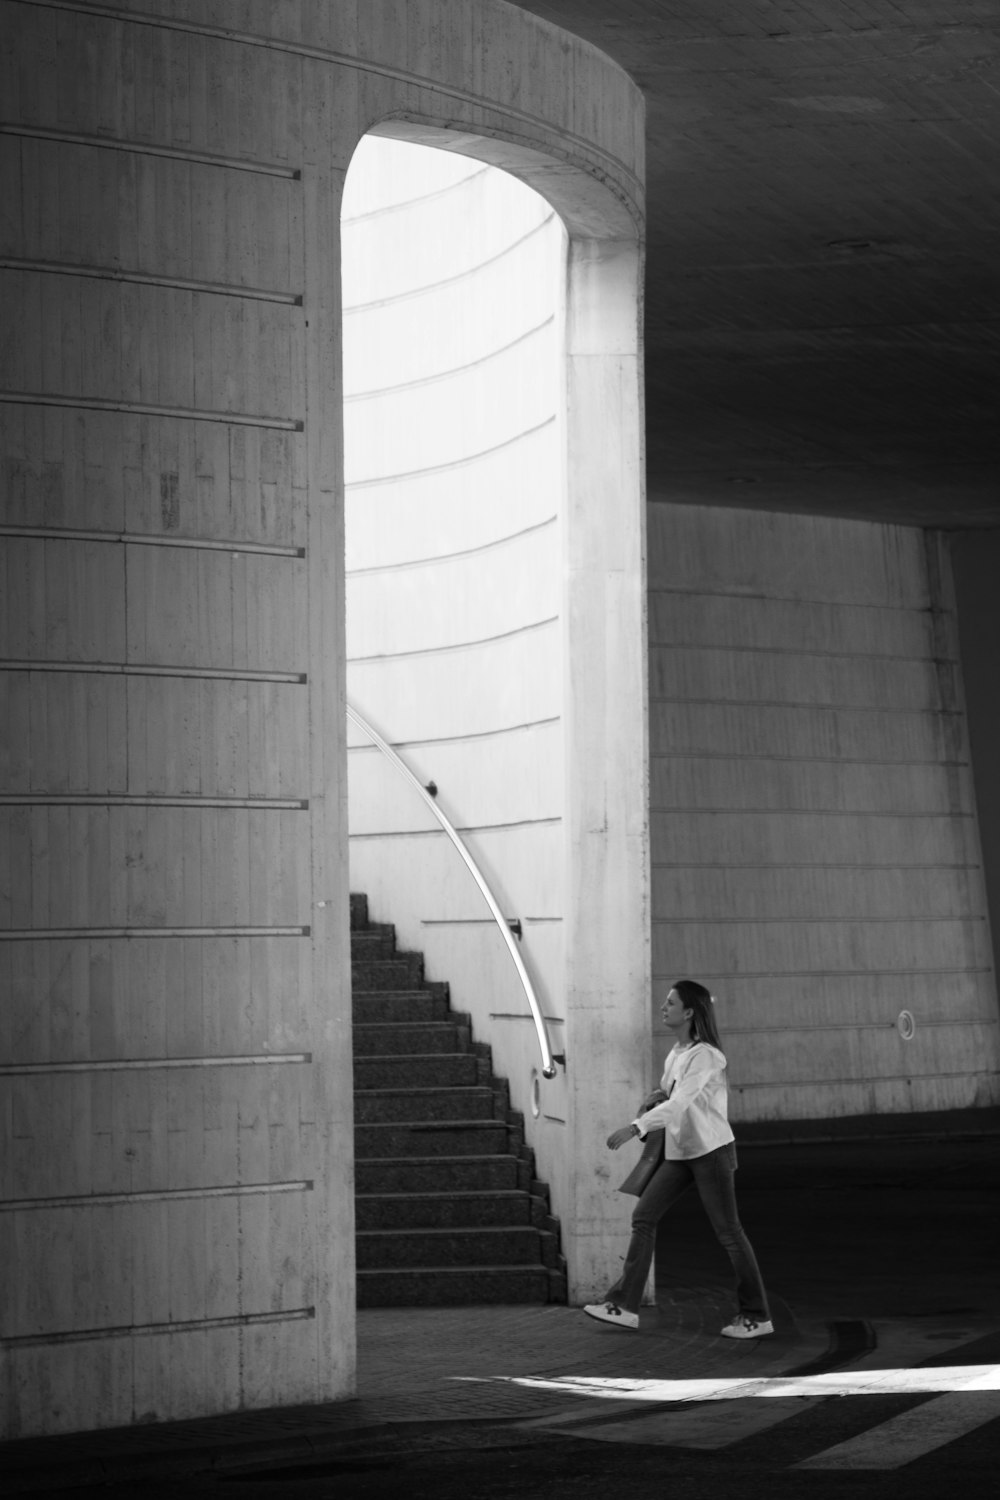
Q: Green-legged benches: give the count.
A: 0